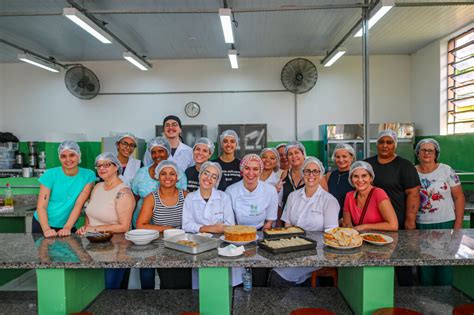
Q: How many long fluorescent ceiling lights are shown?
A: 7